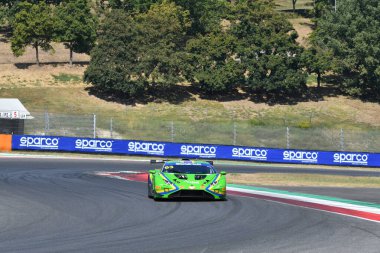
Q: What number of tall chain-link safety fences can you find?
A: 1